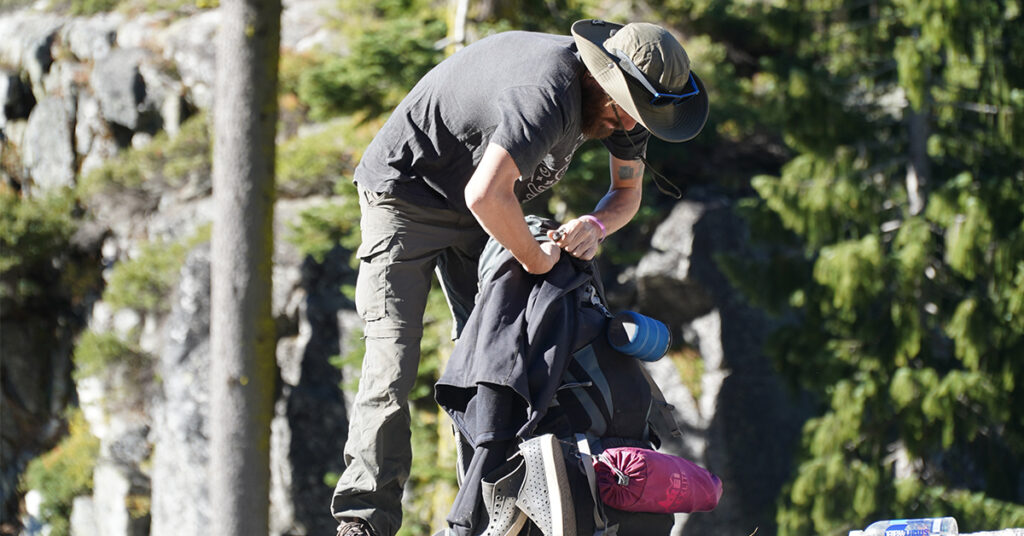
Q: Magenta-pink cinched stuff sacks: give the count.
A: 1